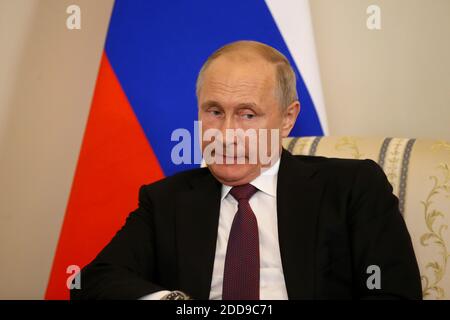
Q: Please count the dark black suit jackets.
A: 1